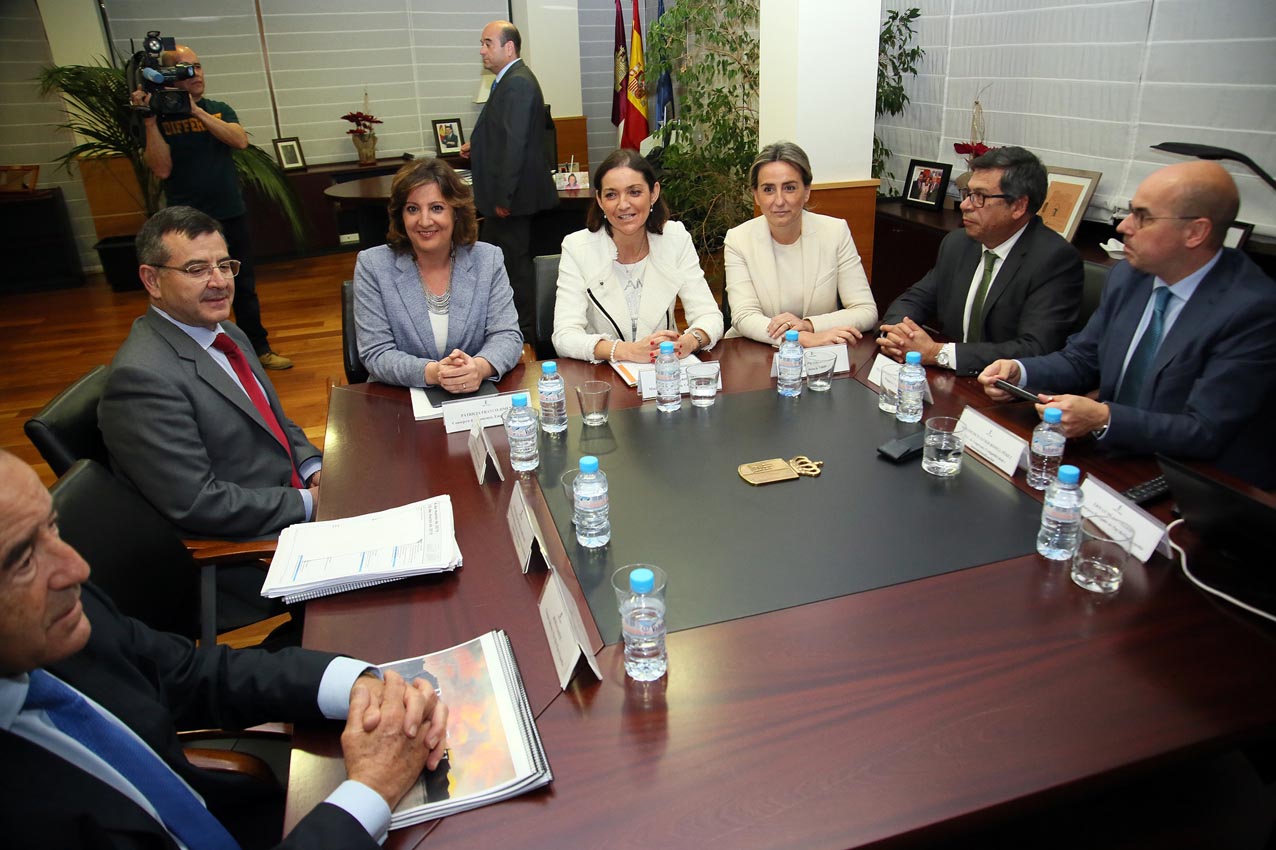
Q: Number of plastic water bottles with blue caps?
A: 9